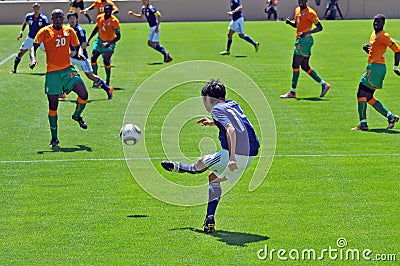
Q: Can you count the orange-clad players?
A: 5